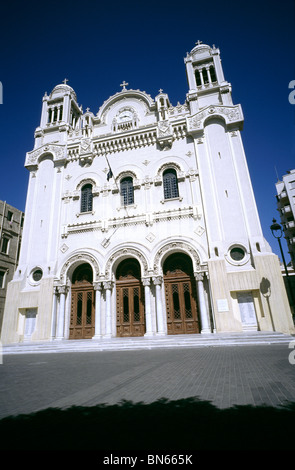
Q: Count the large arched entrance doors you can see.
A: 3